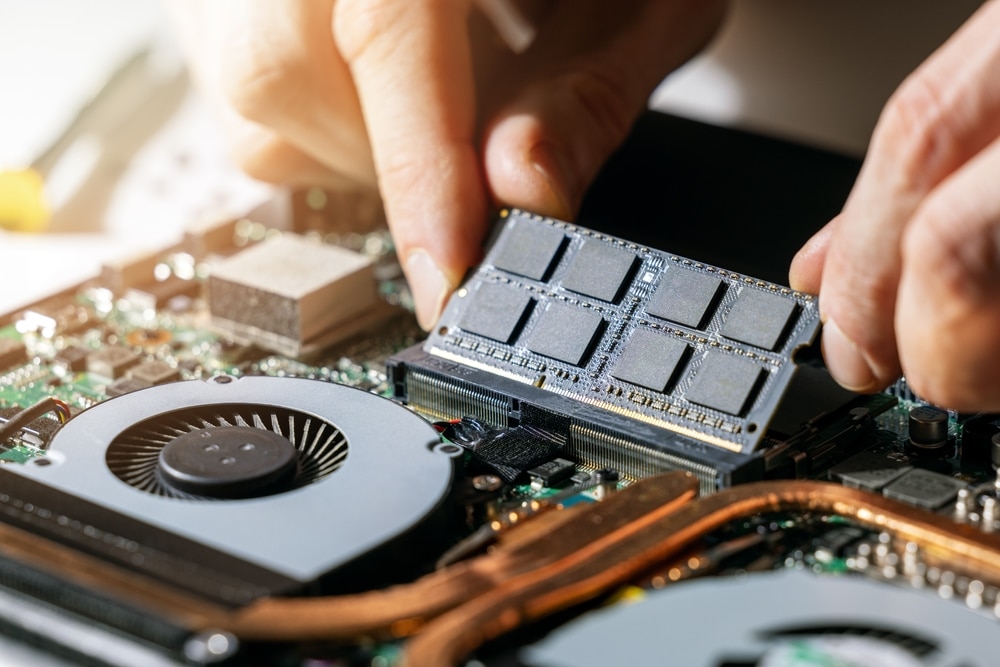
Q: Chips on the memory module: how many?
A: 8